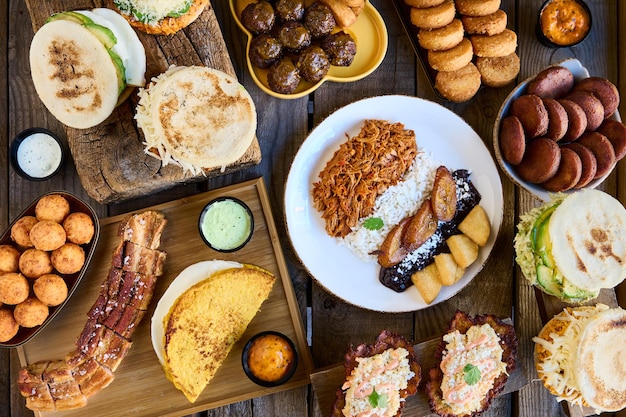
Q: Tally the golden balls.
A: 11